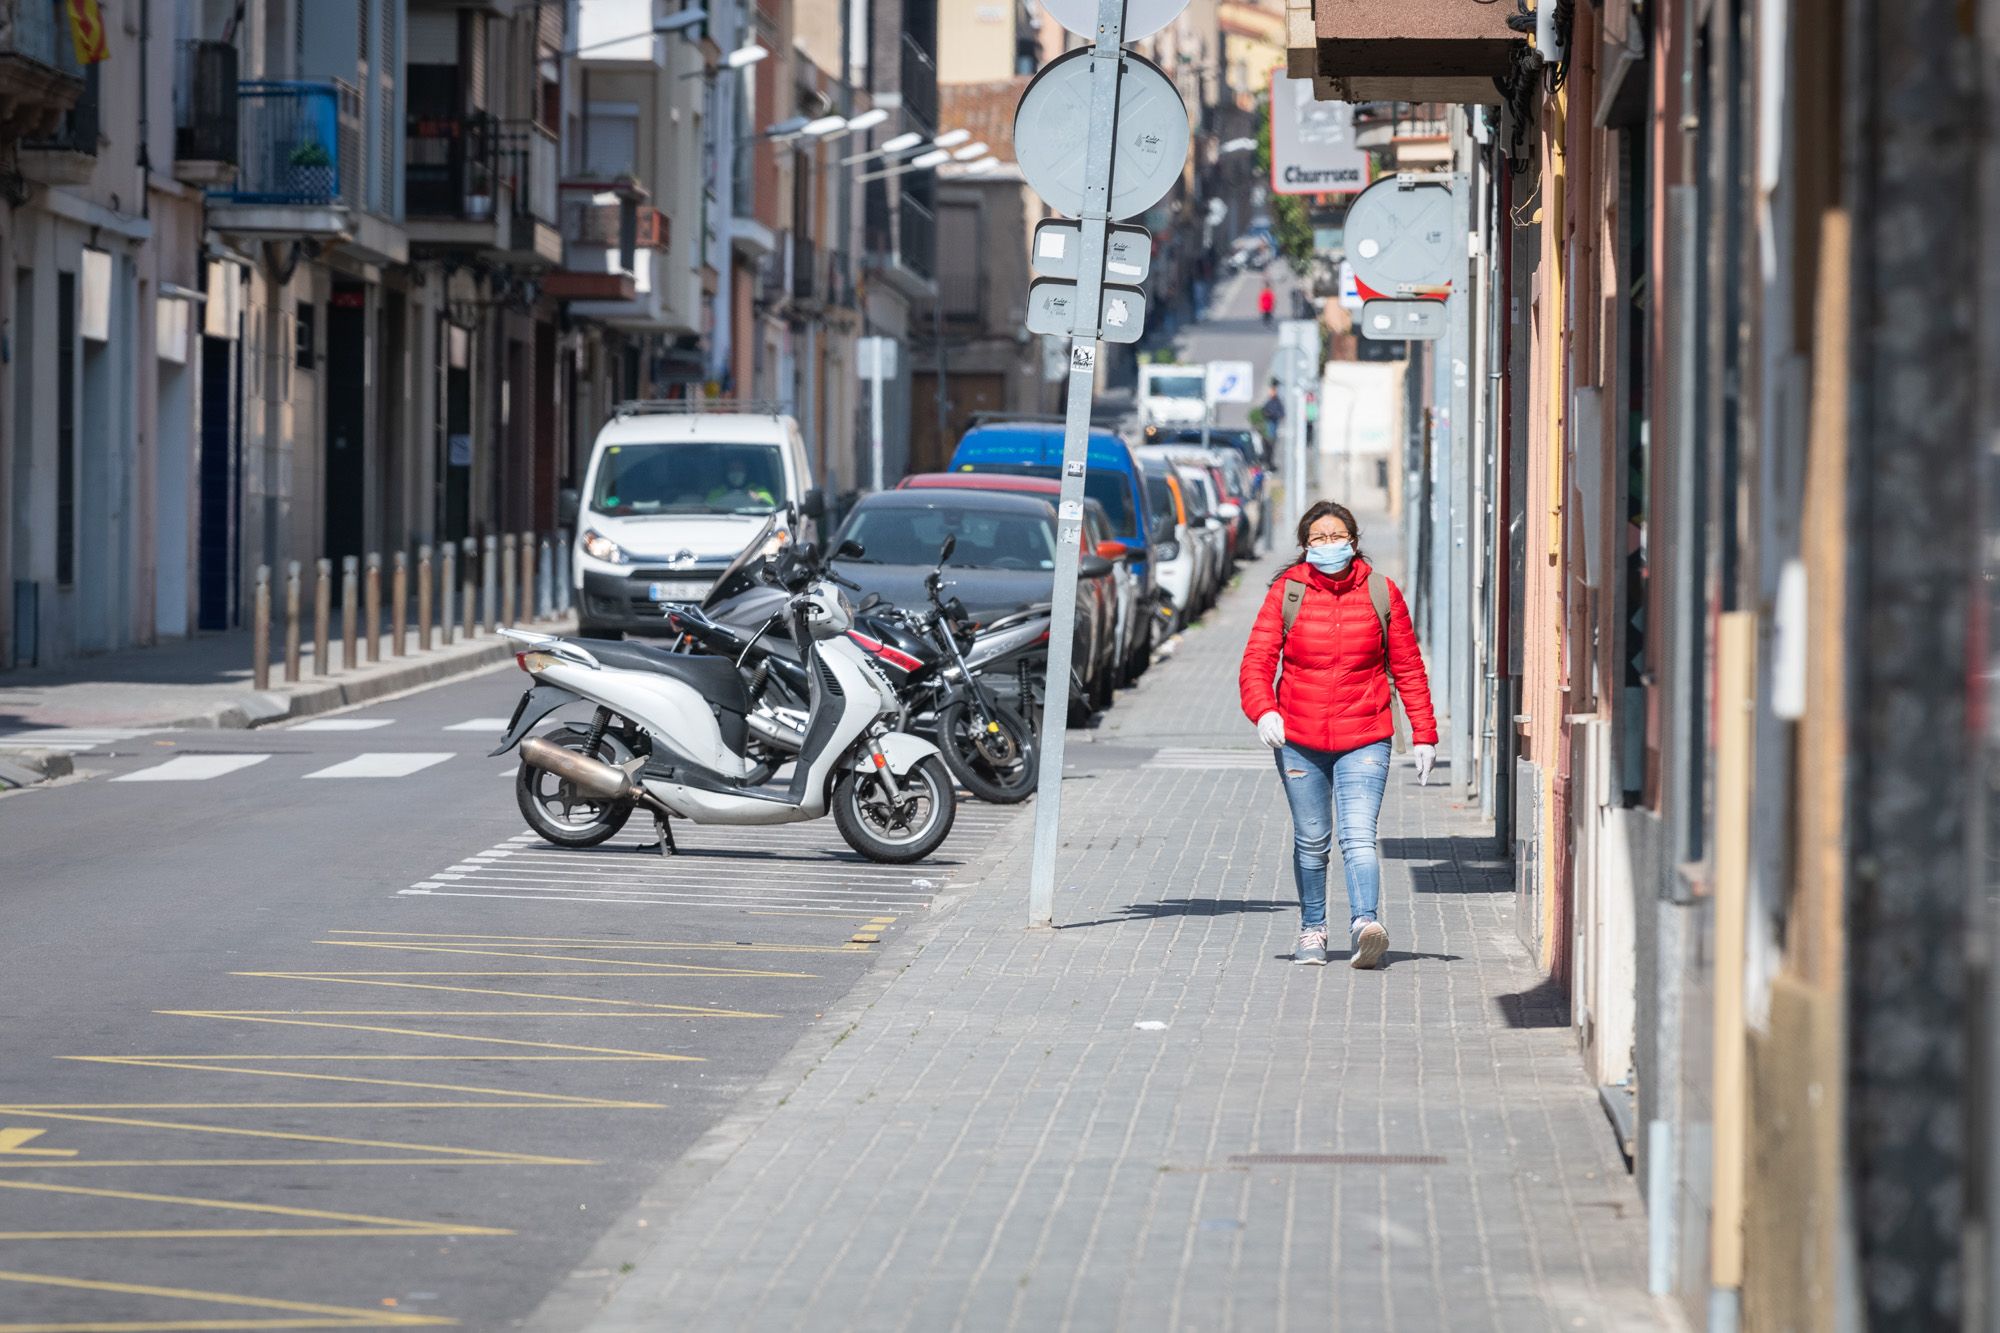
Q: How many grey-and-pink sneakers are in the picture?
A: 2